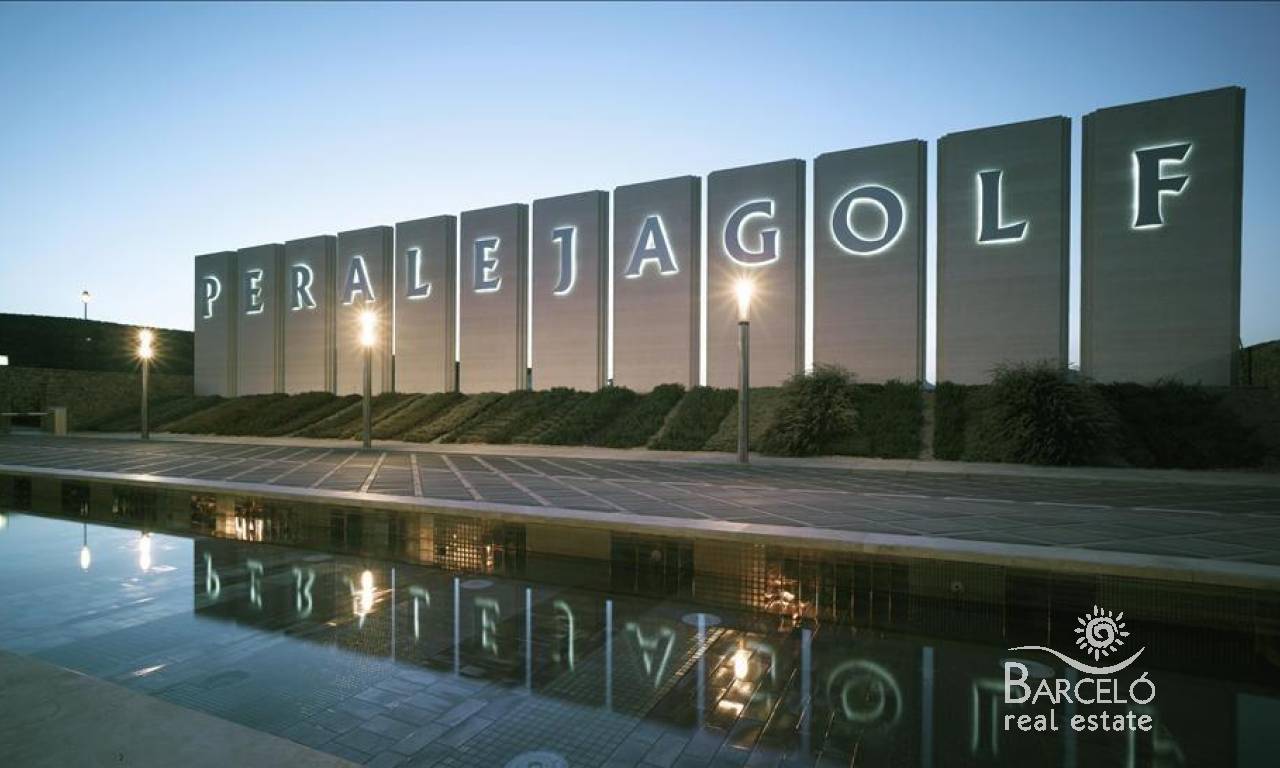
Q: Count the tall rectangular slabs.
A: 12